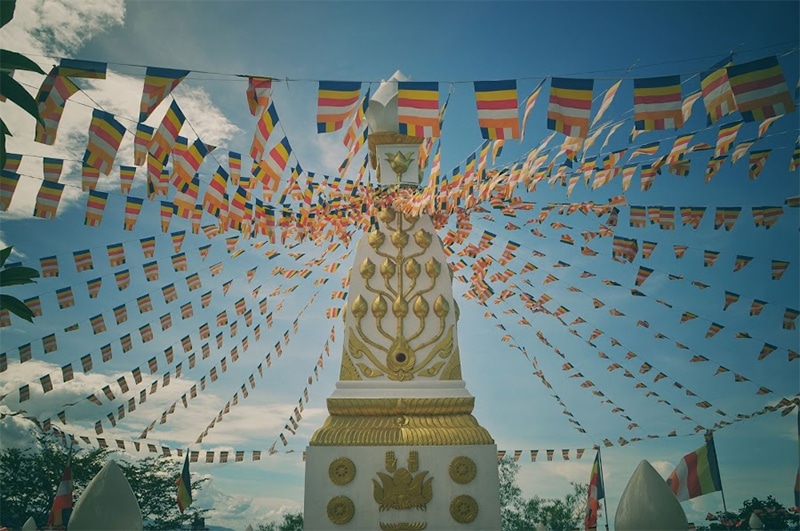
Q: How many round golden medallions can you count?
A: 4